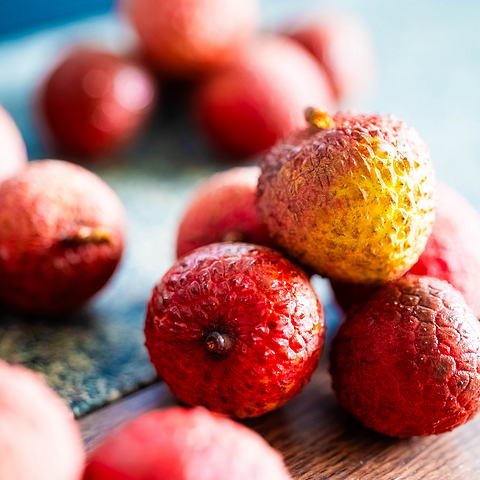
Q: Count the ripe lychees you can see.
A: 12